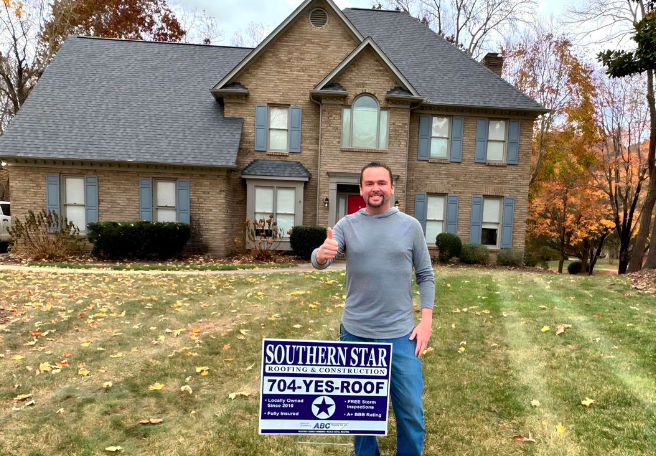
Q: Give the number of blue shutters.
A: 14